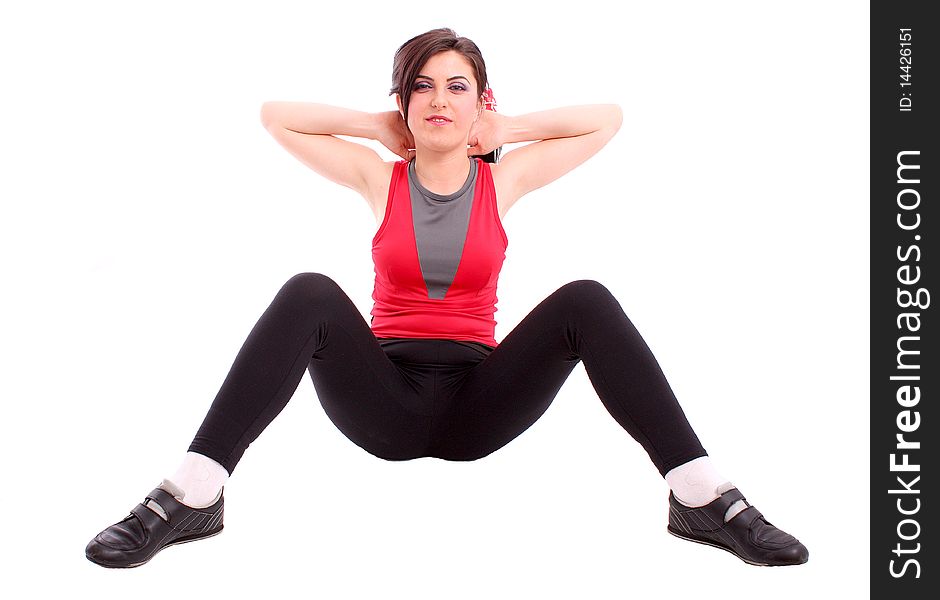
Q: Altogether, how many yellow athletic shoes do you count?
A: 0